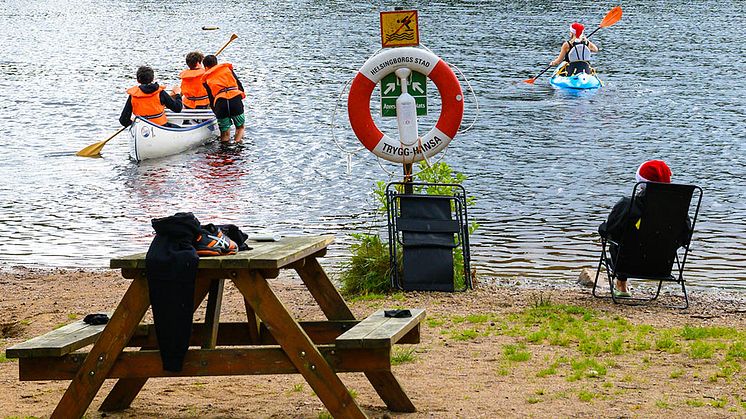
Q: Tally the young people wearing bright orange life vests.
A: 3